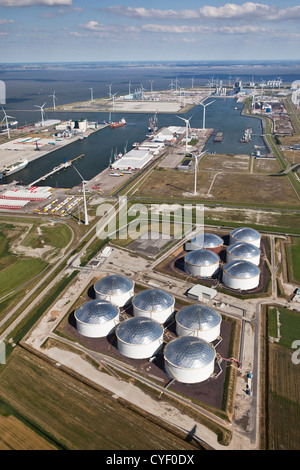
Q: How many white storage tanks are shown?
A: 11